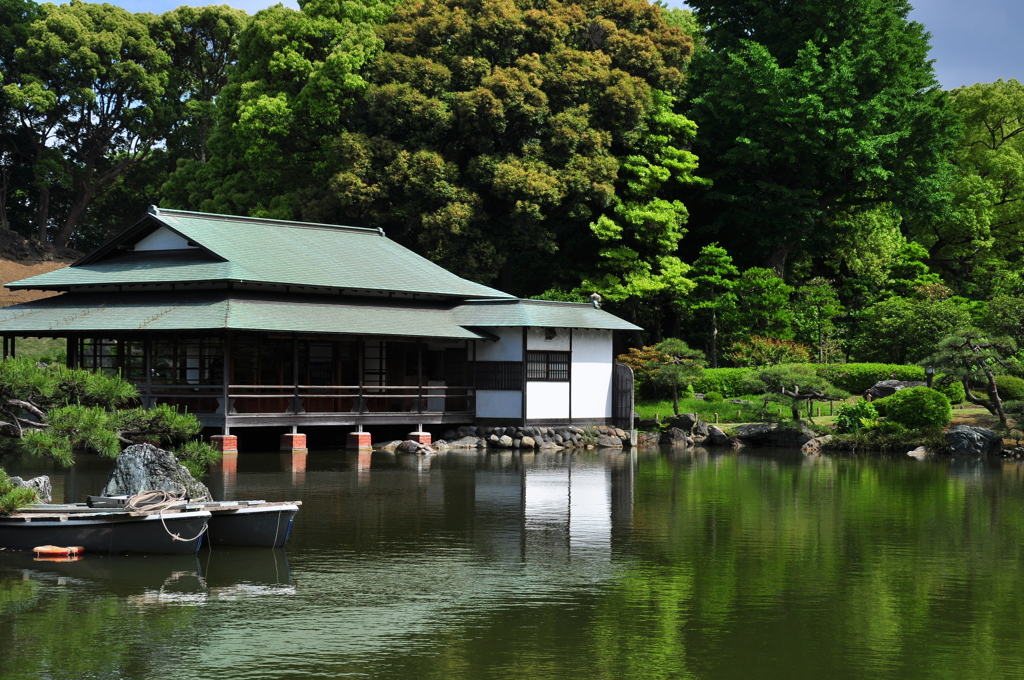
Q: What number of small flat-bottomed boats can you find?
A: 2